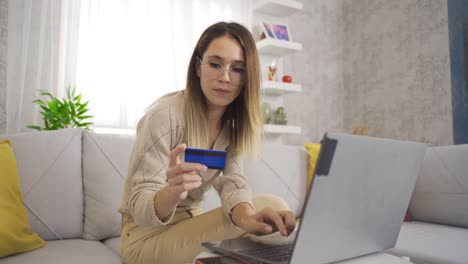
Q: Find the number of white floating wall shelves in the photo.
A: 4